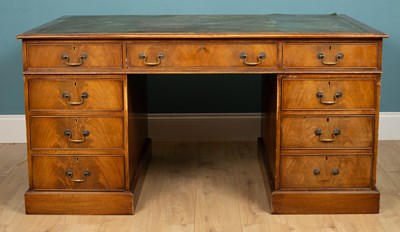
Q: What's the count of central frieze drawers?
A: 1